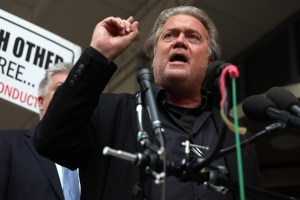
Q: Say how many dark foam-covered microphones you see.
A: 3